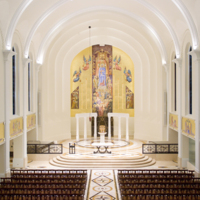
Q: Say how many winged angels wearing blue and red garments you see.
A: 4